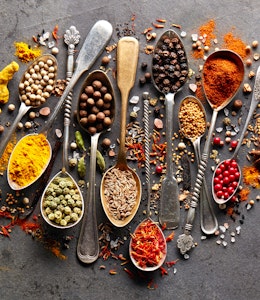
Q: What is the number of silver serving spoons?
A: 9